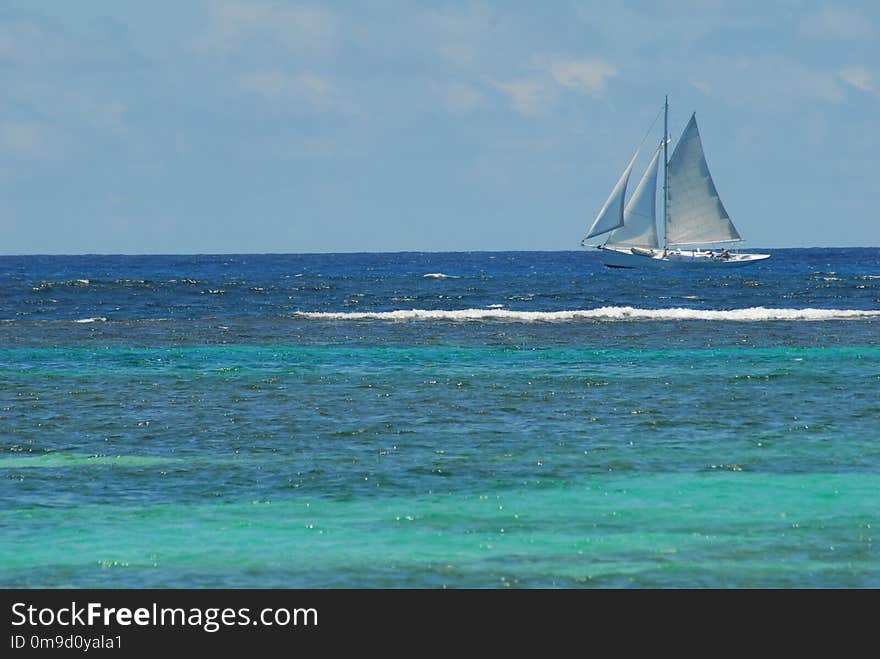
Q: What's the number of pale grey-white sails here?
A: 3